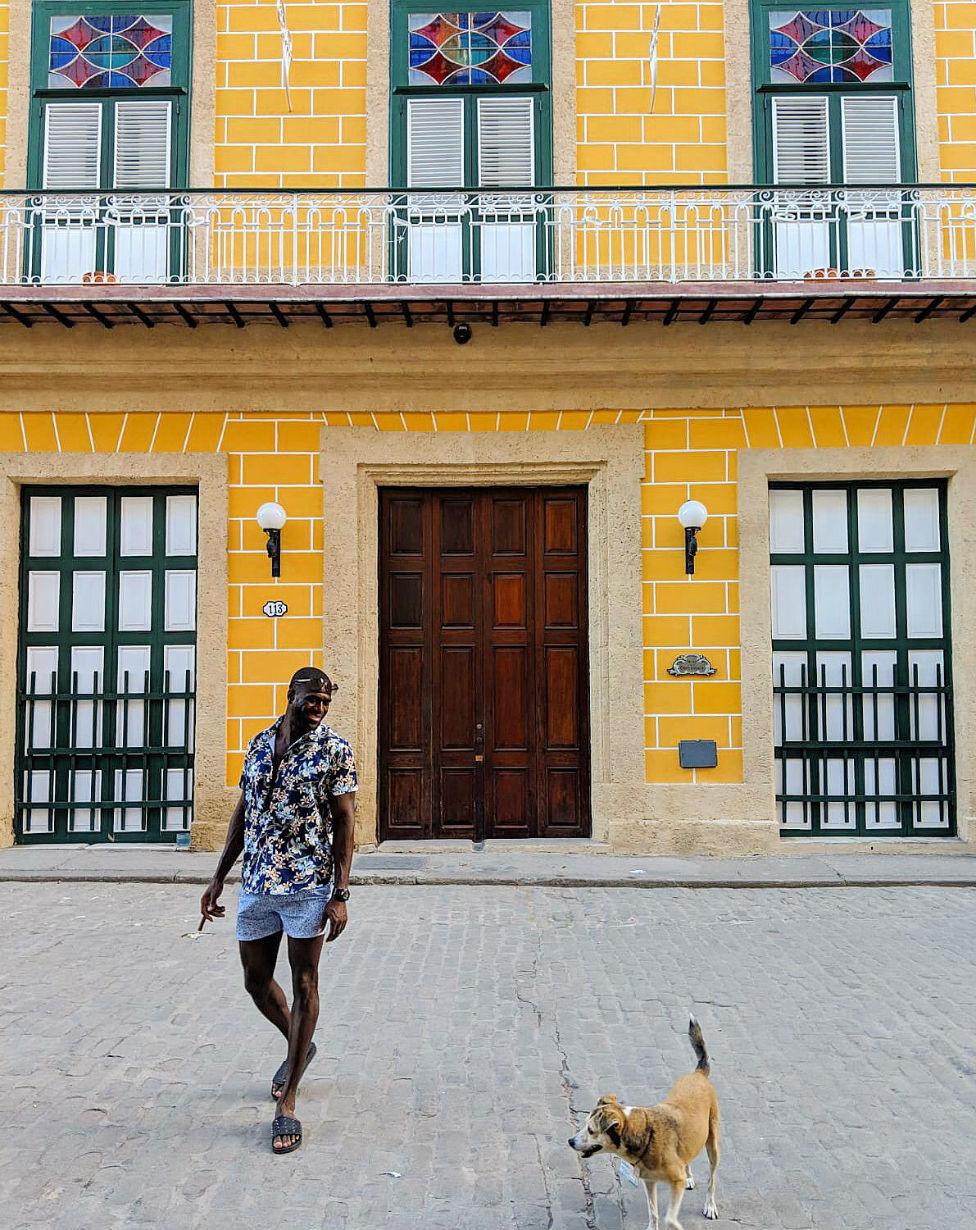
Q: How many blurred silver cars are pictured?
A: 0